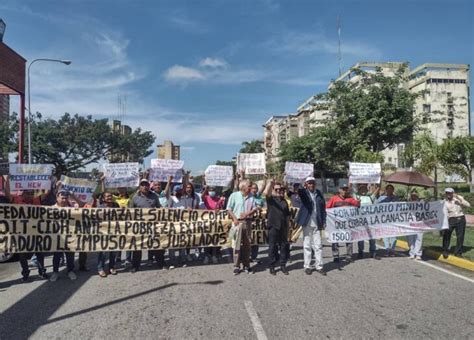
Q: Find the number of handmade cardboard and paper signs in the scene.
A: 8